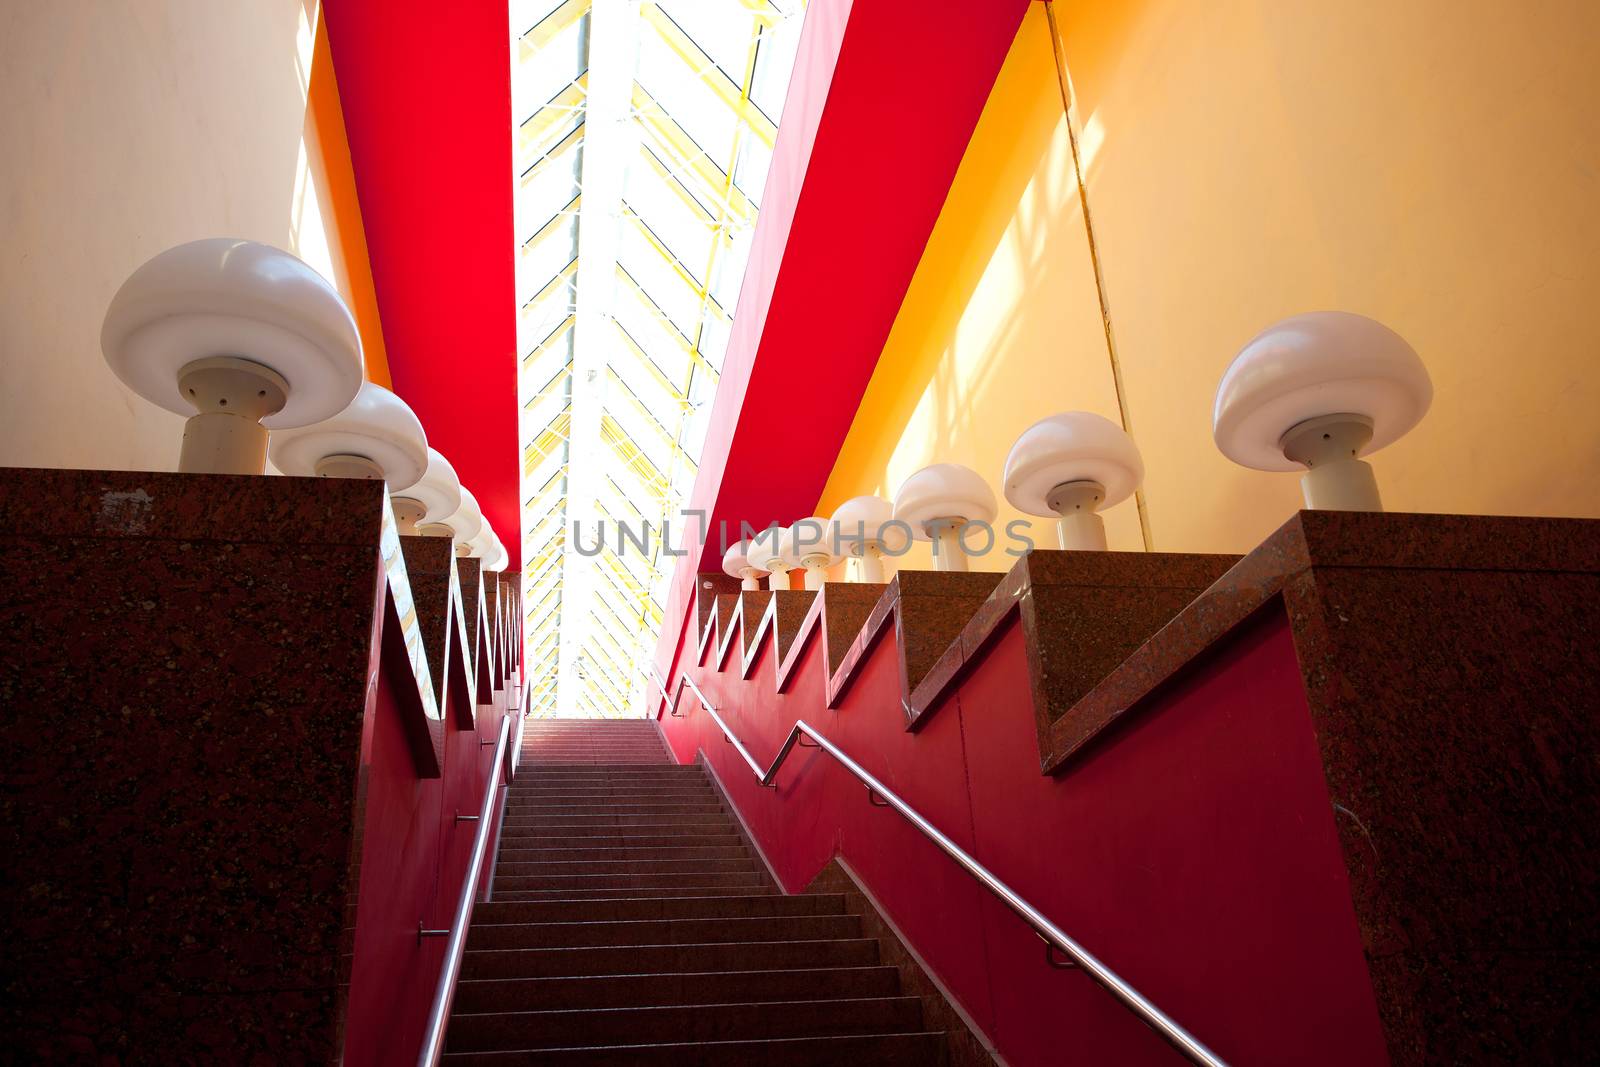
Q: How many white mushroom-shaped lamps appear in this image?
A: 14